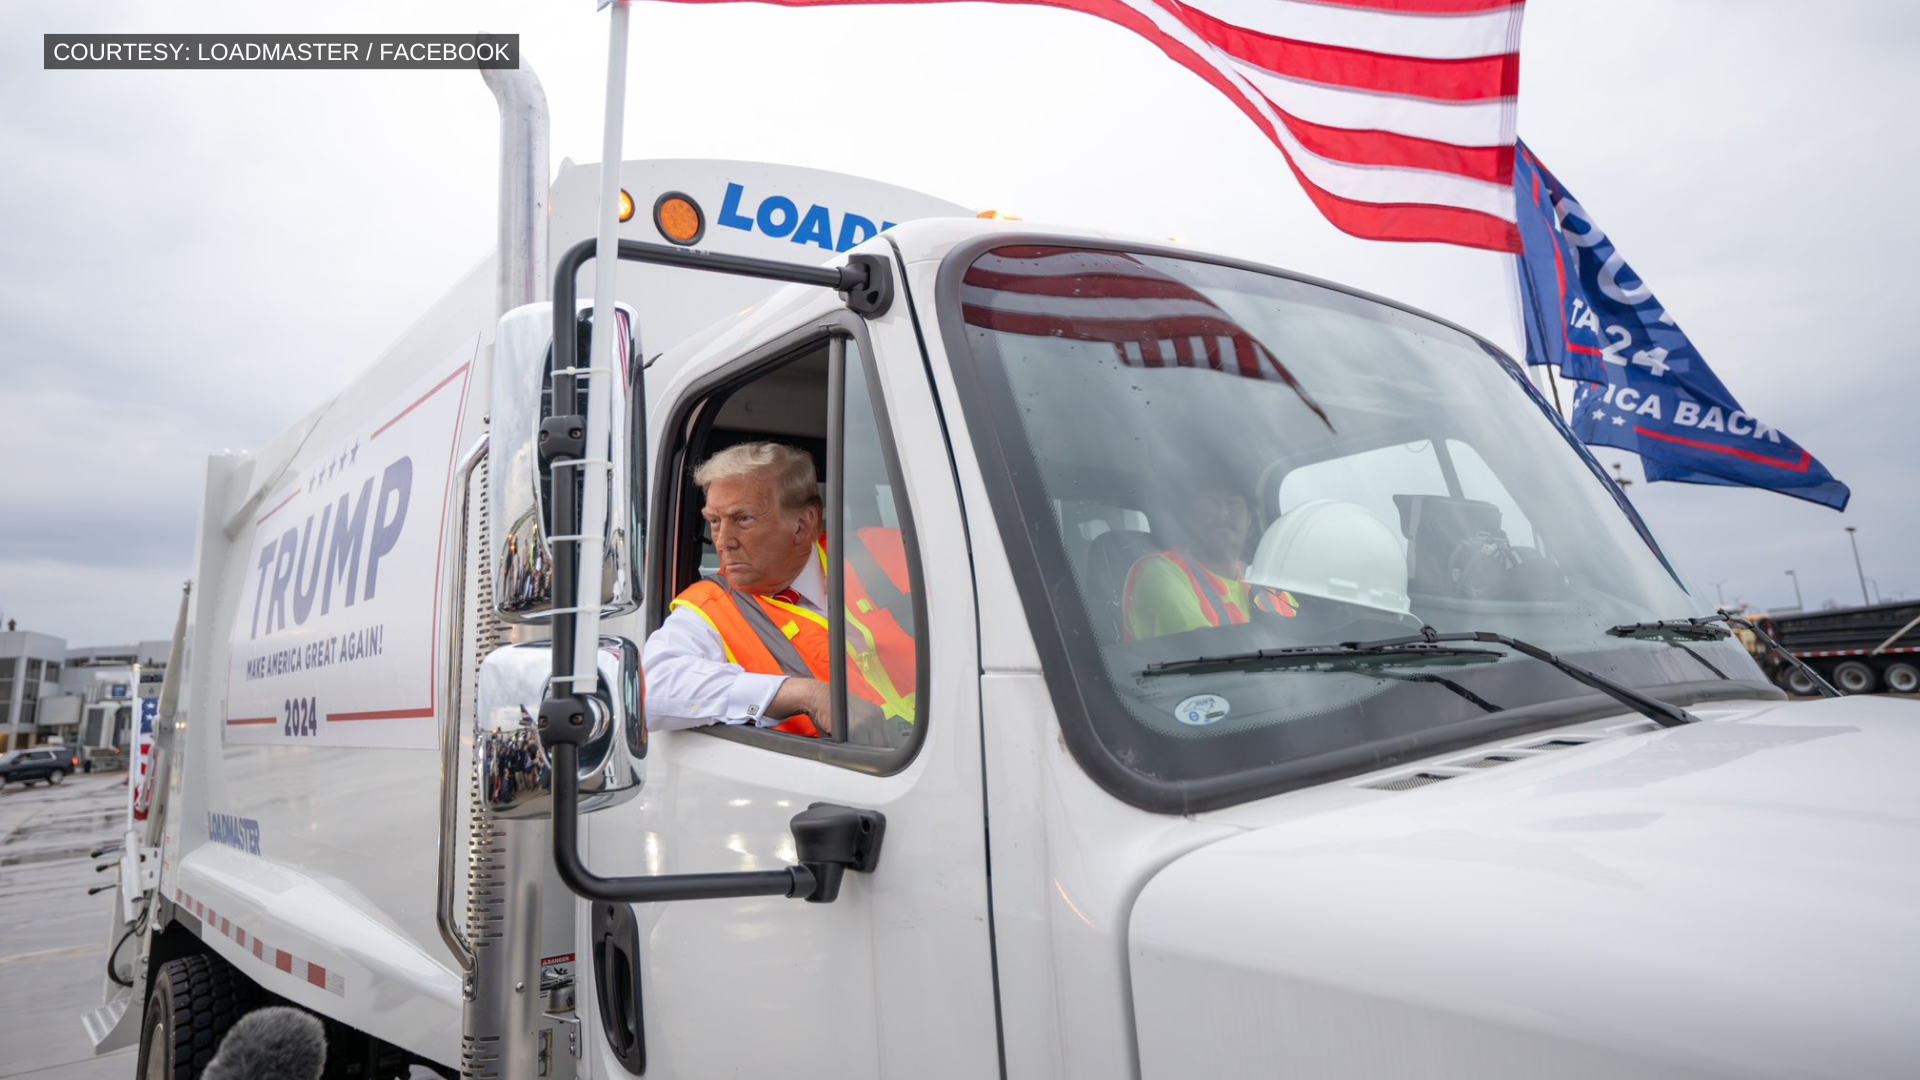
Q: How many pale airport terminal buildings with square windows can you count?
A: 1